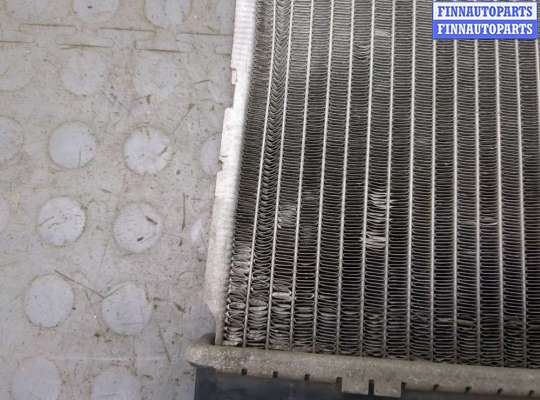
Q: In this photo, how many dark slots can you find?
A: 10